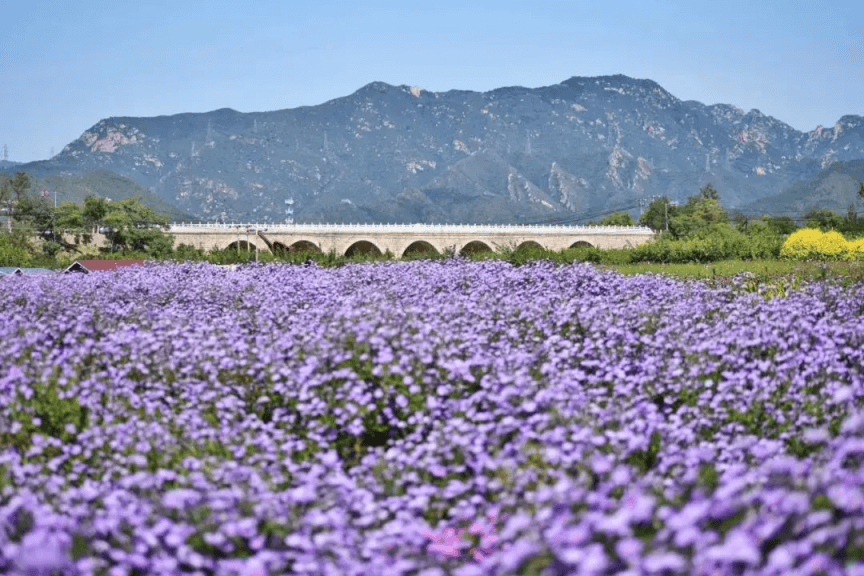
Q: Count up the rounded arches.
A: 7